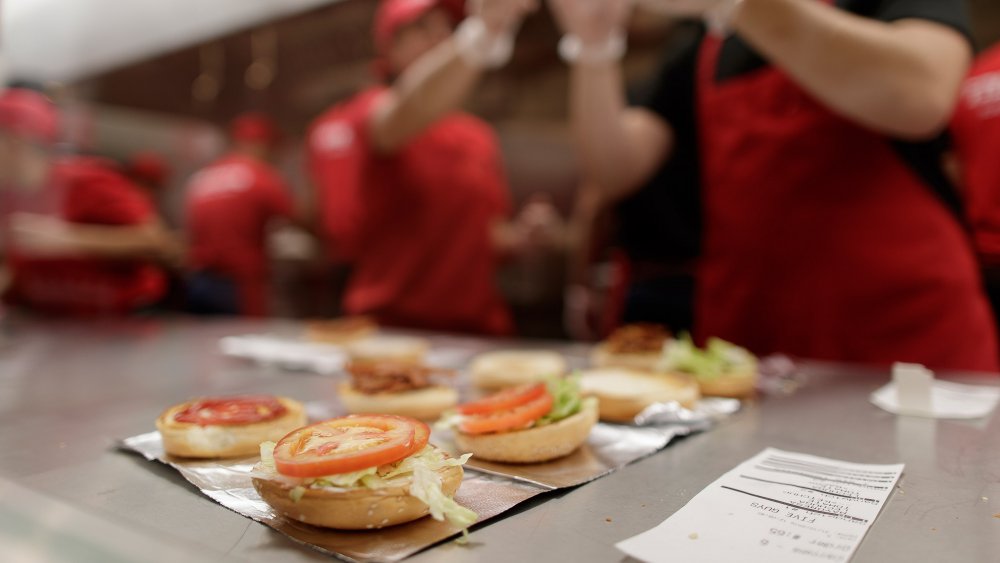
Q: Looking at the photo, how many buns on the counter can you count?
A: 10